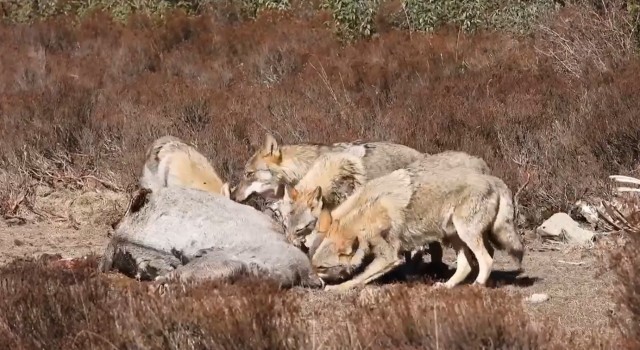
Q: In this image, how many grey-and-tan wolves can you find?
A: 5